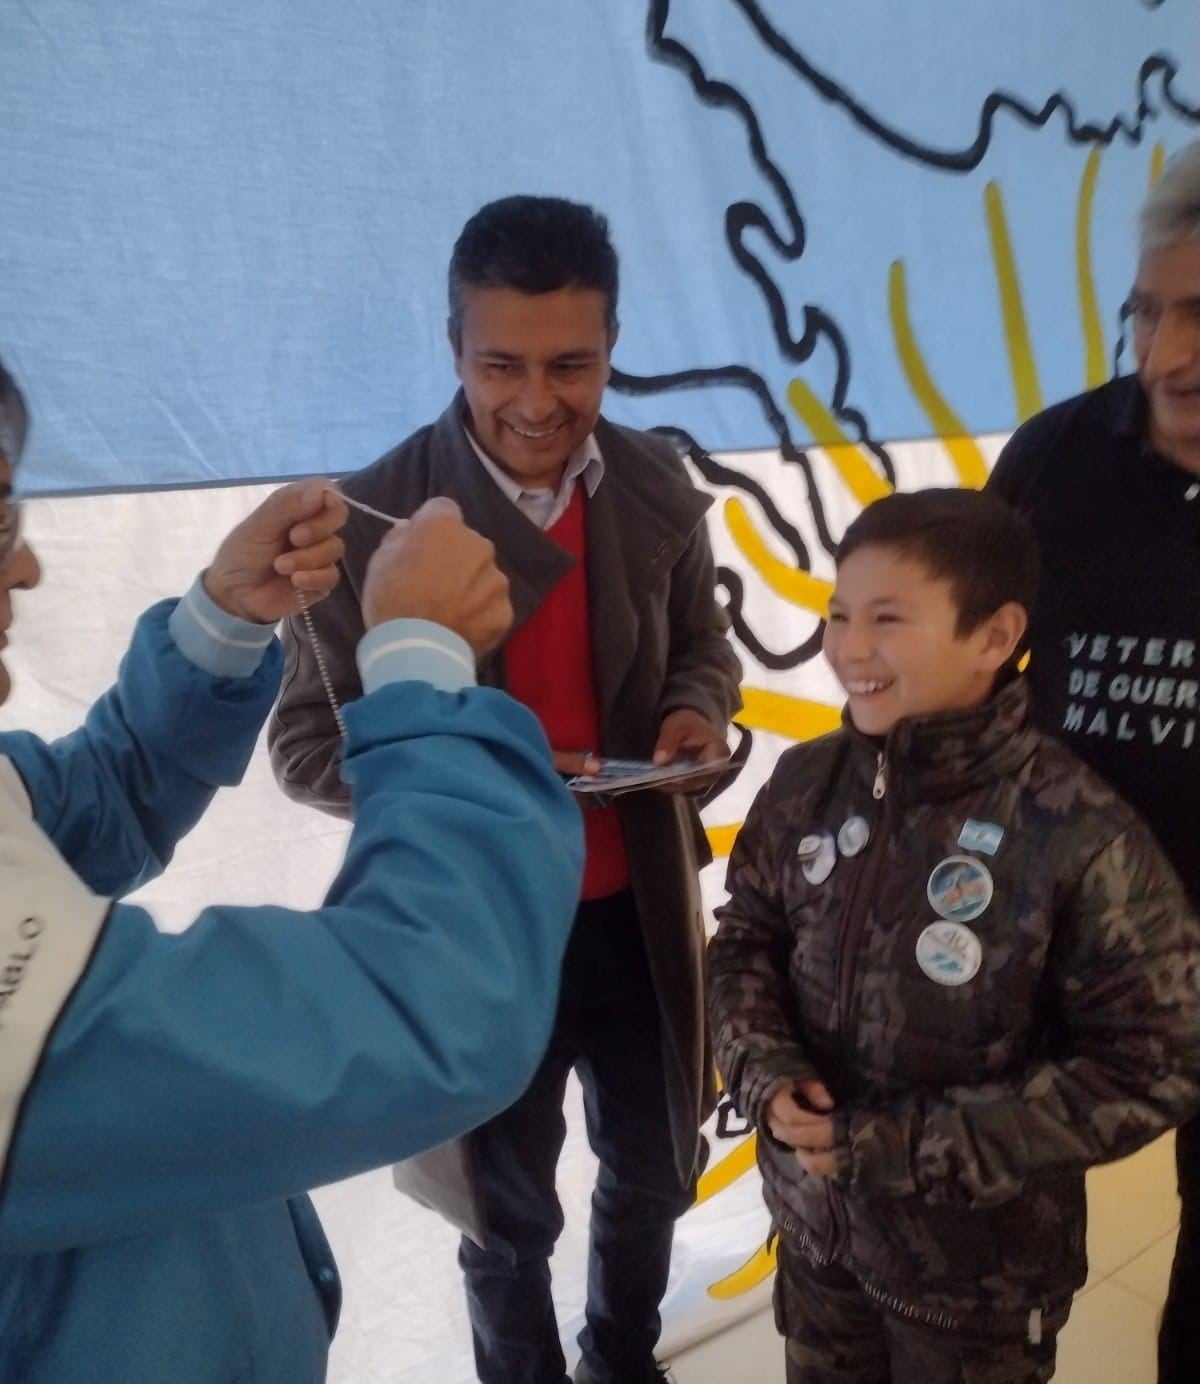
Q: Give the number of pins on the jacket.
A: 5